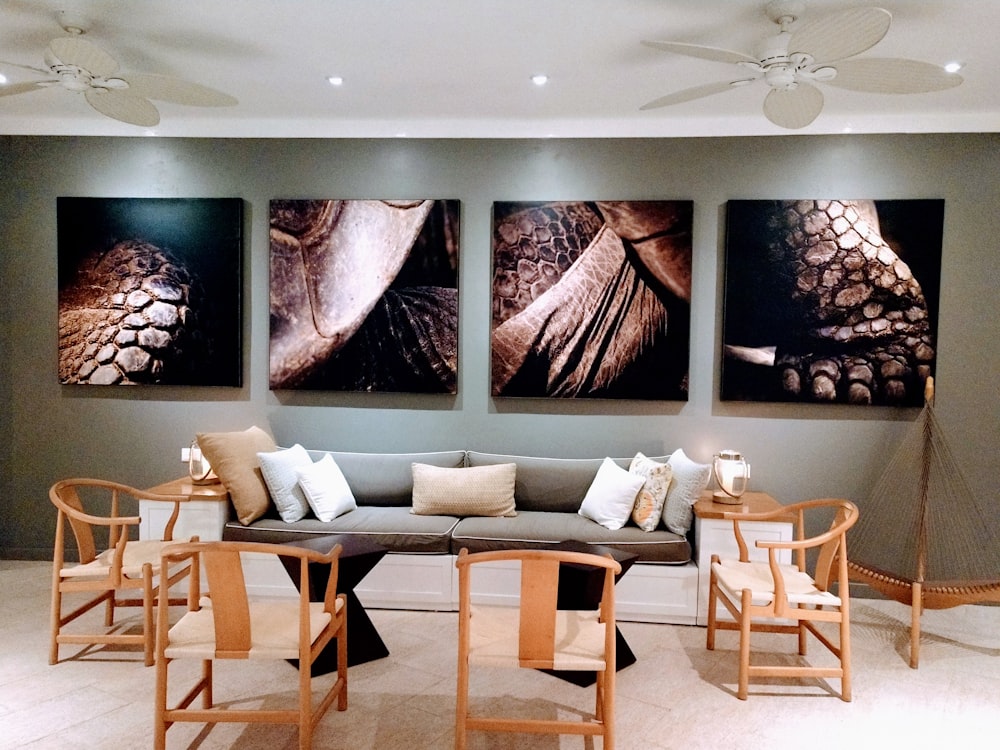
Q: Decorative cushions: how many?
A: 7